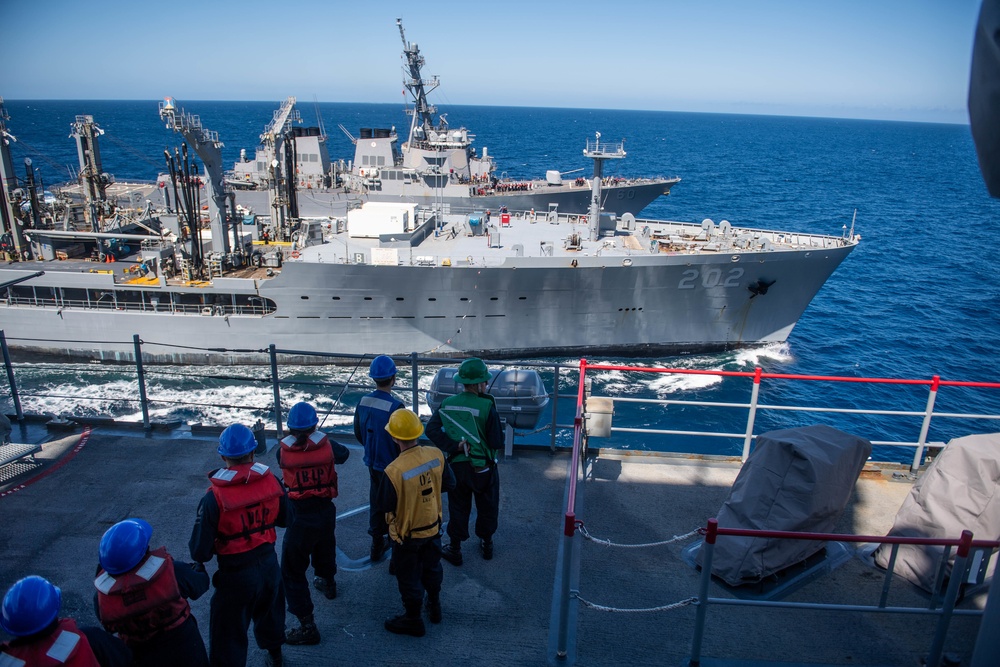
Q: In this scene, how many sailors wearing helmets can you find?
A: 7